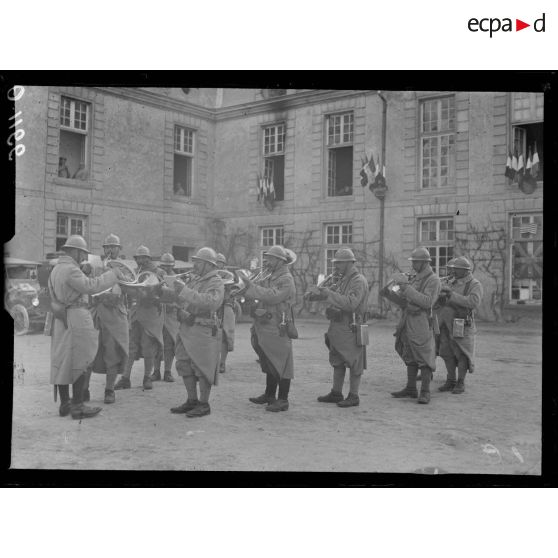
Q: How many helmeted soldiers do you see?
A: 11